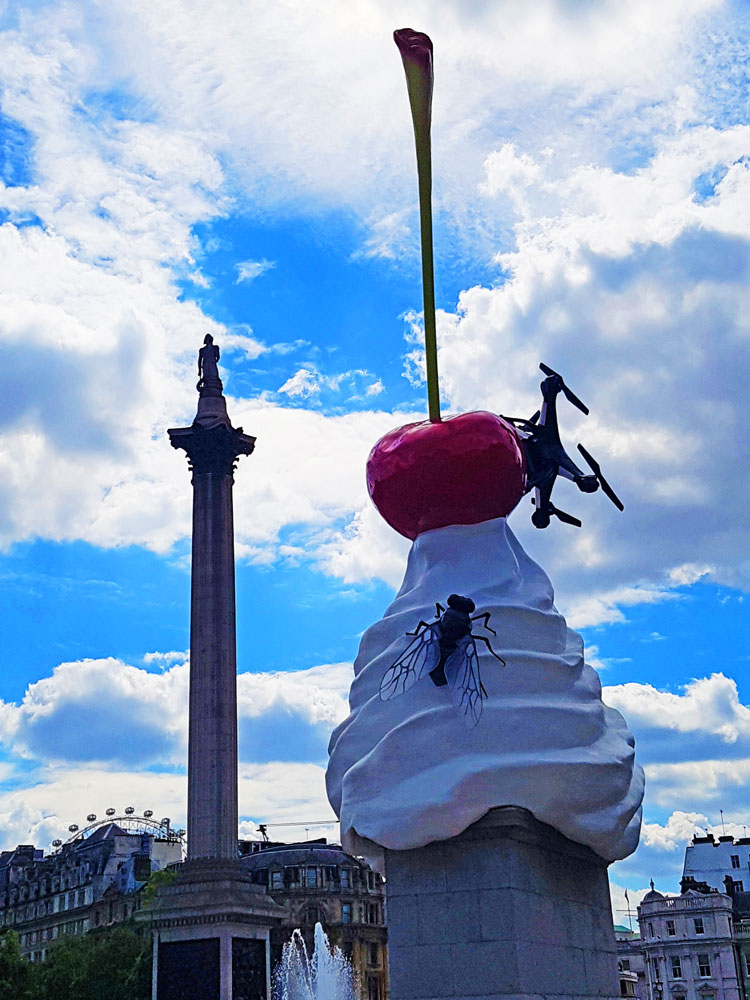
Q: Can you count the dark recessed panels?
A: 2